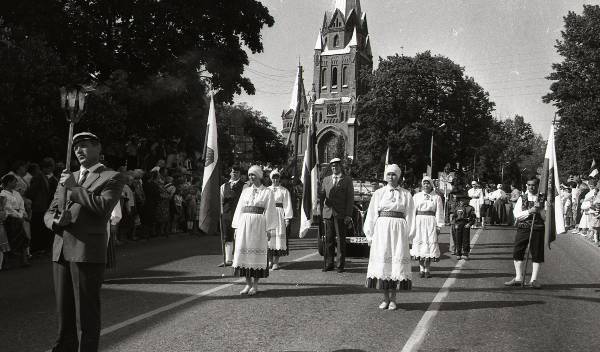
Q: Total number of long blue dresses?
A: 0